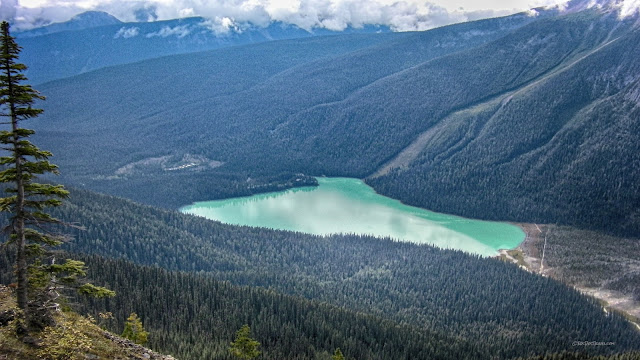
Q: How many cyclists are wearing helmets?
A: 0